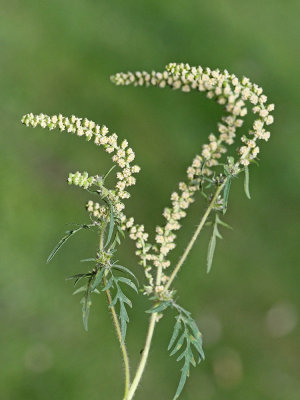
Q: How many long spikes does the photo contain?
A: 3